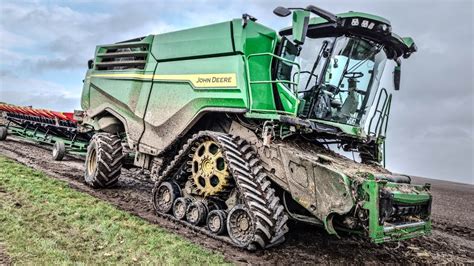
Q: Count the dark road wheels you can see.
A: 5